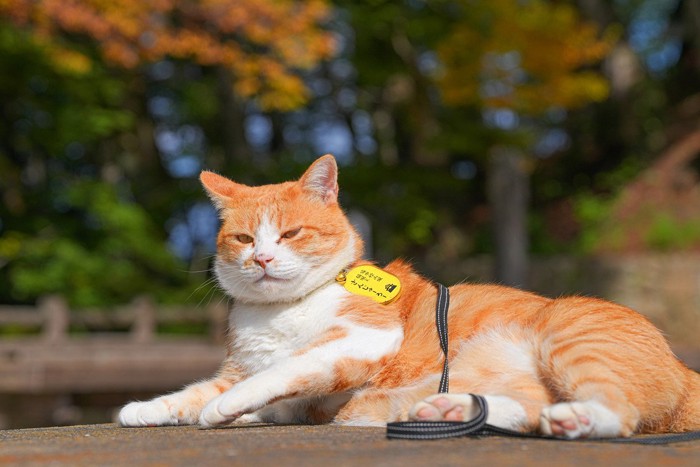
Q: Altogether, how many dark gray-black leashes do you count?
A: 1